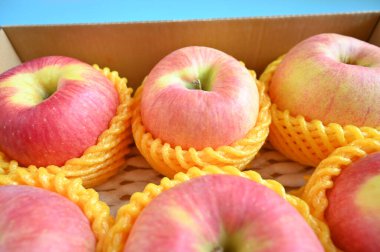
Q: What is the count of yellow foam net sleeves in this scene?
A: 6